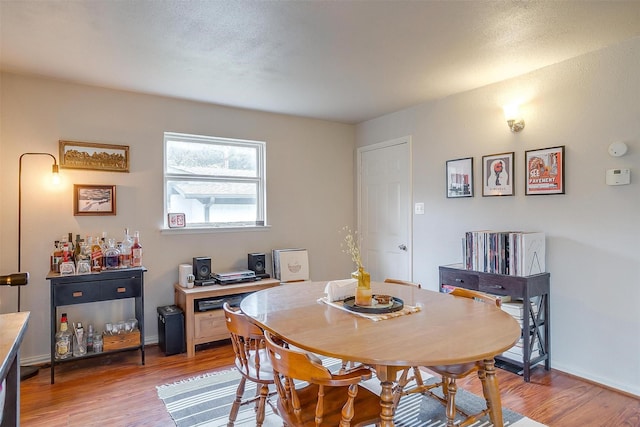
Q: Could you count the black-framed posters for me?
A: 3